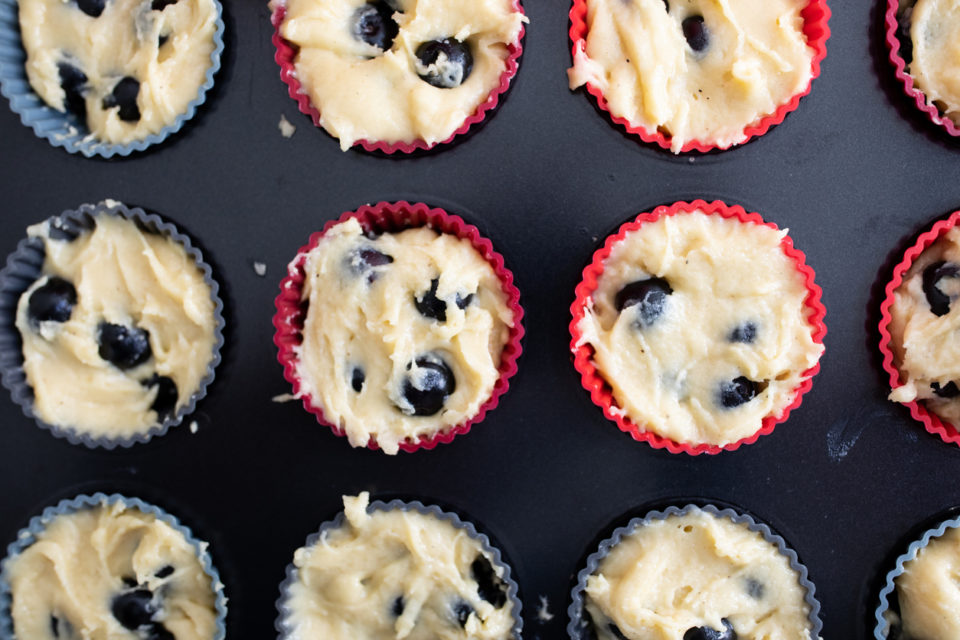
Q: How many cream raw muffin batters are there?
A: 12